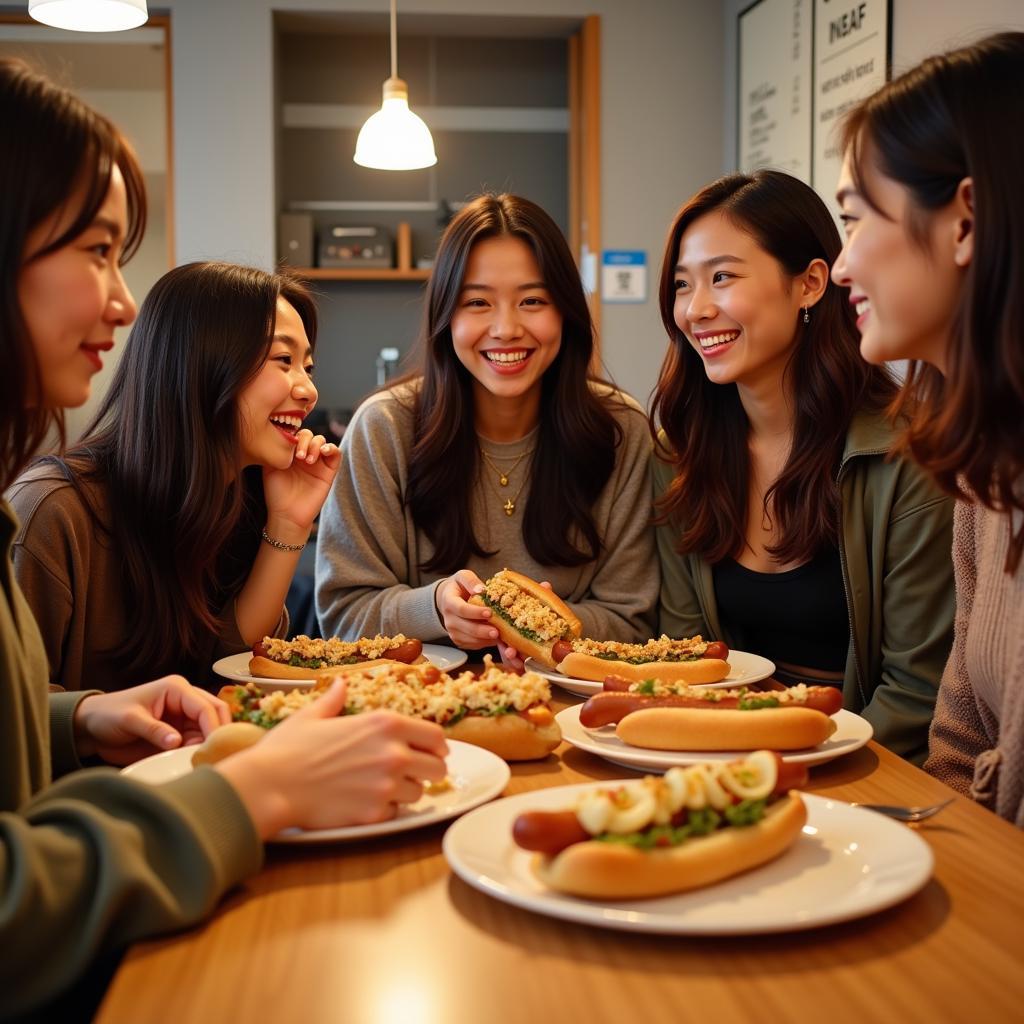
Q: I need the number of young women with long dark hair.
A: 5